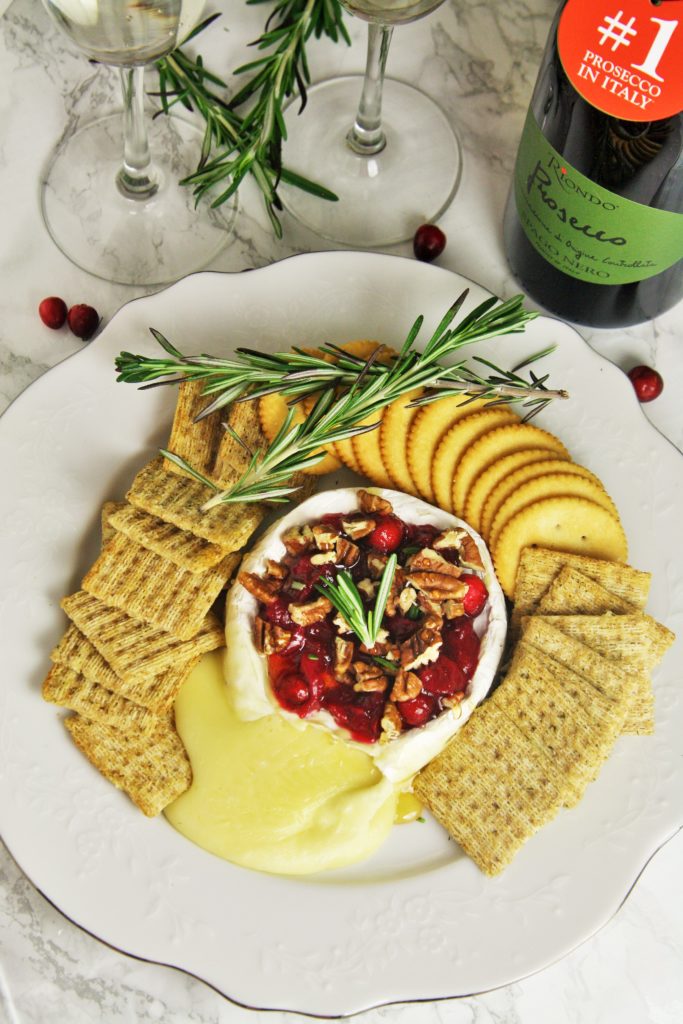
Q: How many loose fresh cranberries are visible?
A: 4